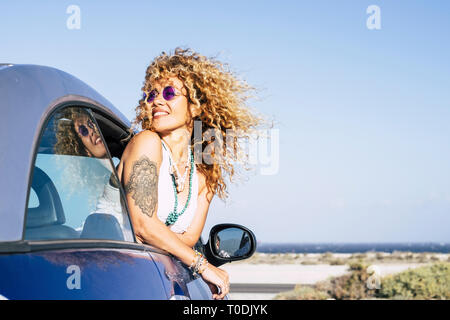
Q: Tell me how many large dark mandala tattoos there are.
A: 1